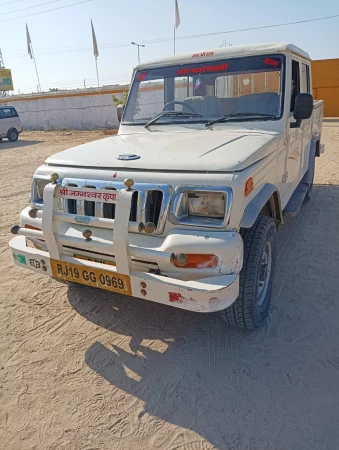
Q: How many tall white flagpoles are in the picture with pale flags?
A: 3